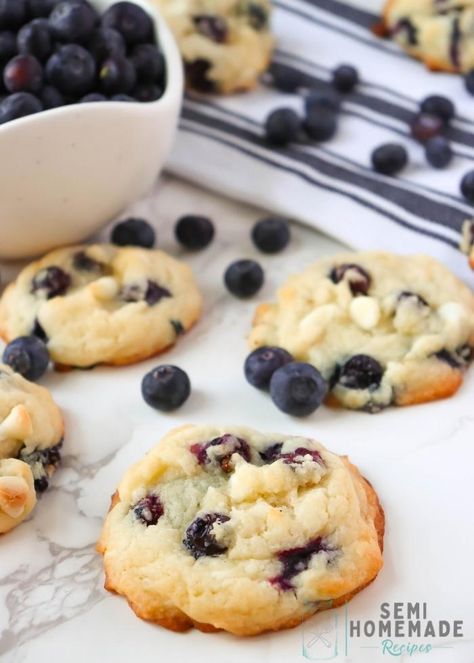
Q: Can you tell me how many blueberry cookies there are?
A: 6